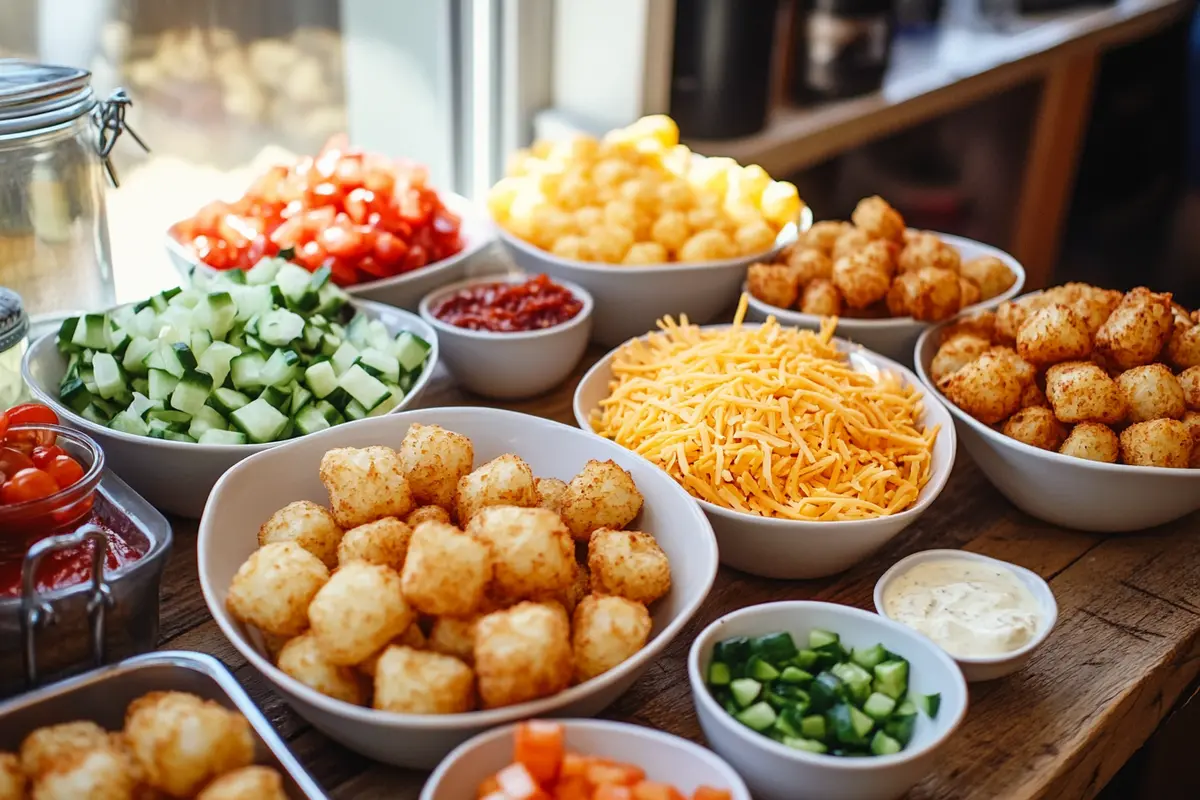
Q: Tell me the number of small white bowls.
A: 4